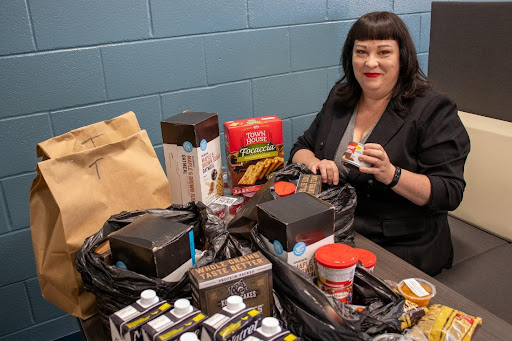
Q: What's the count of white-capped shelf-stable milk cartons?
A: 5